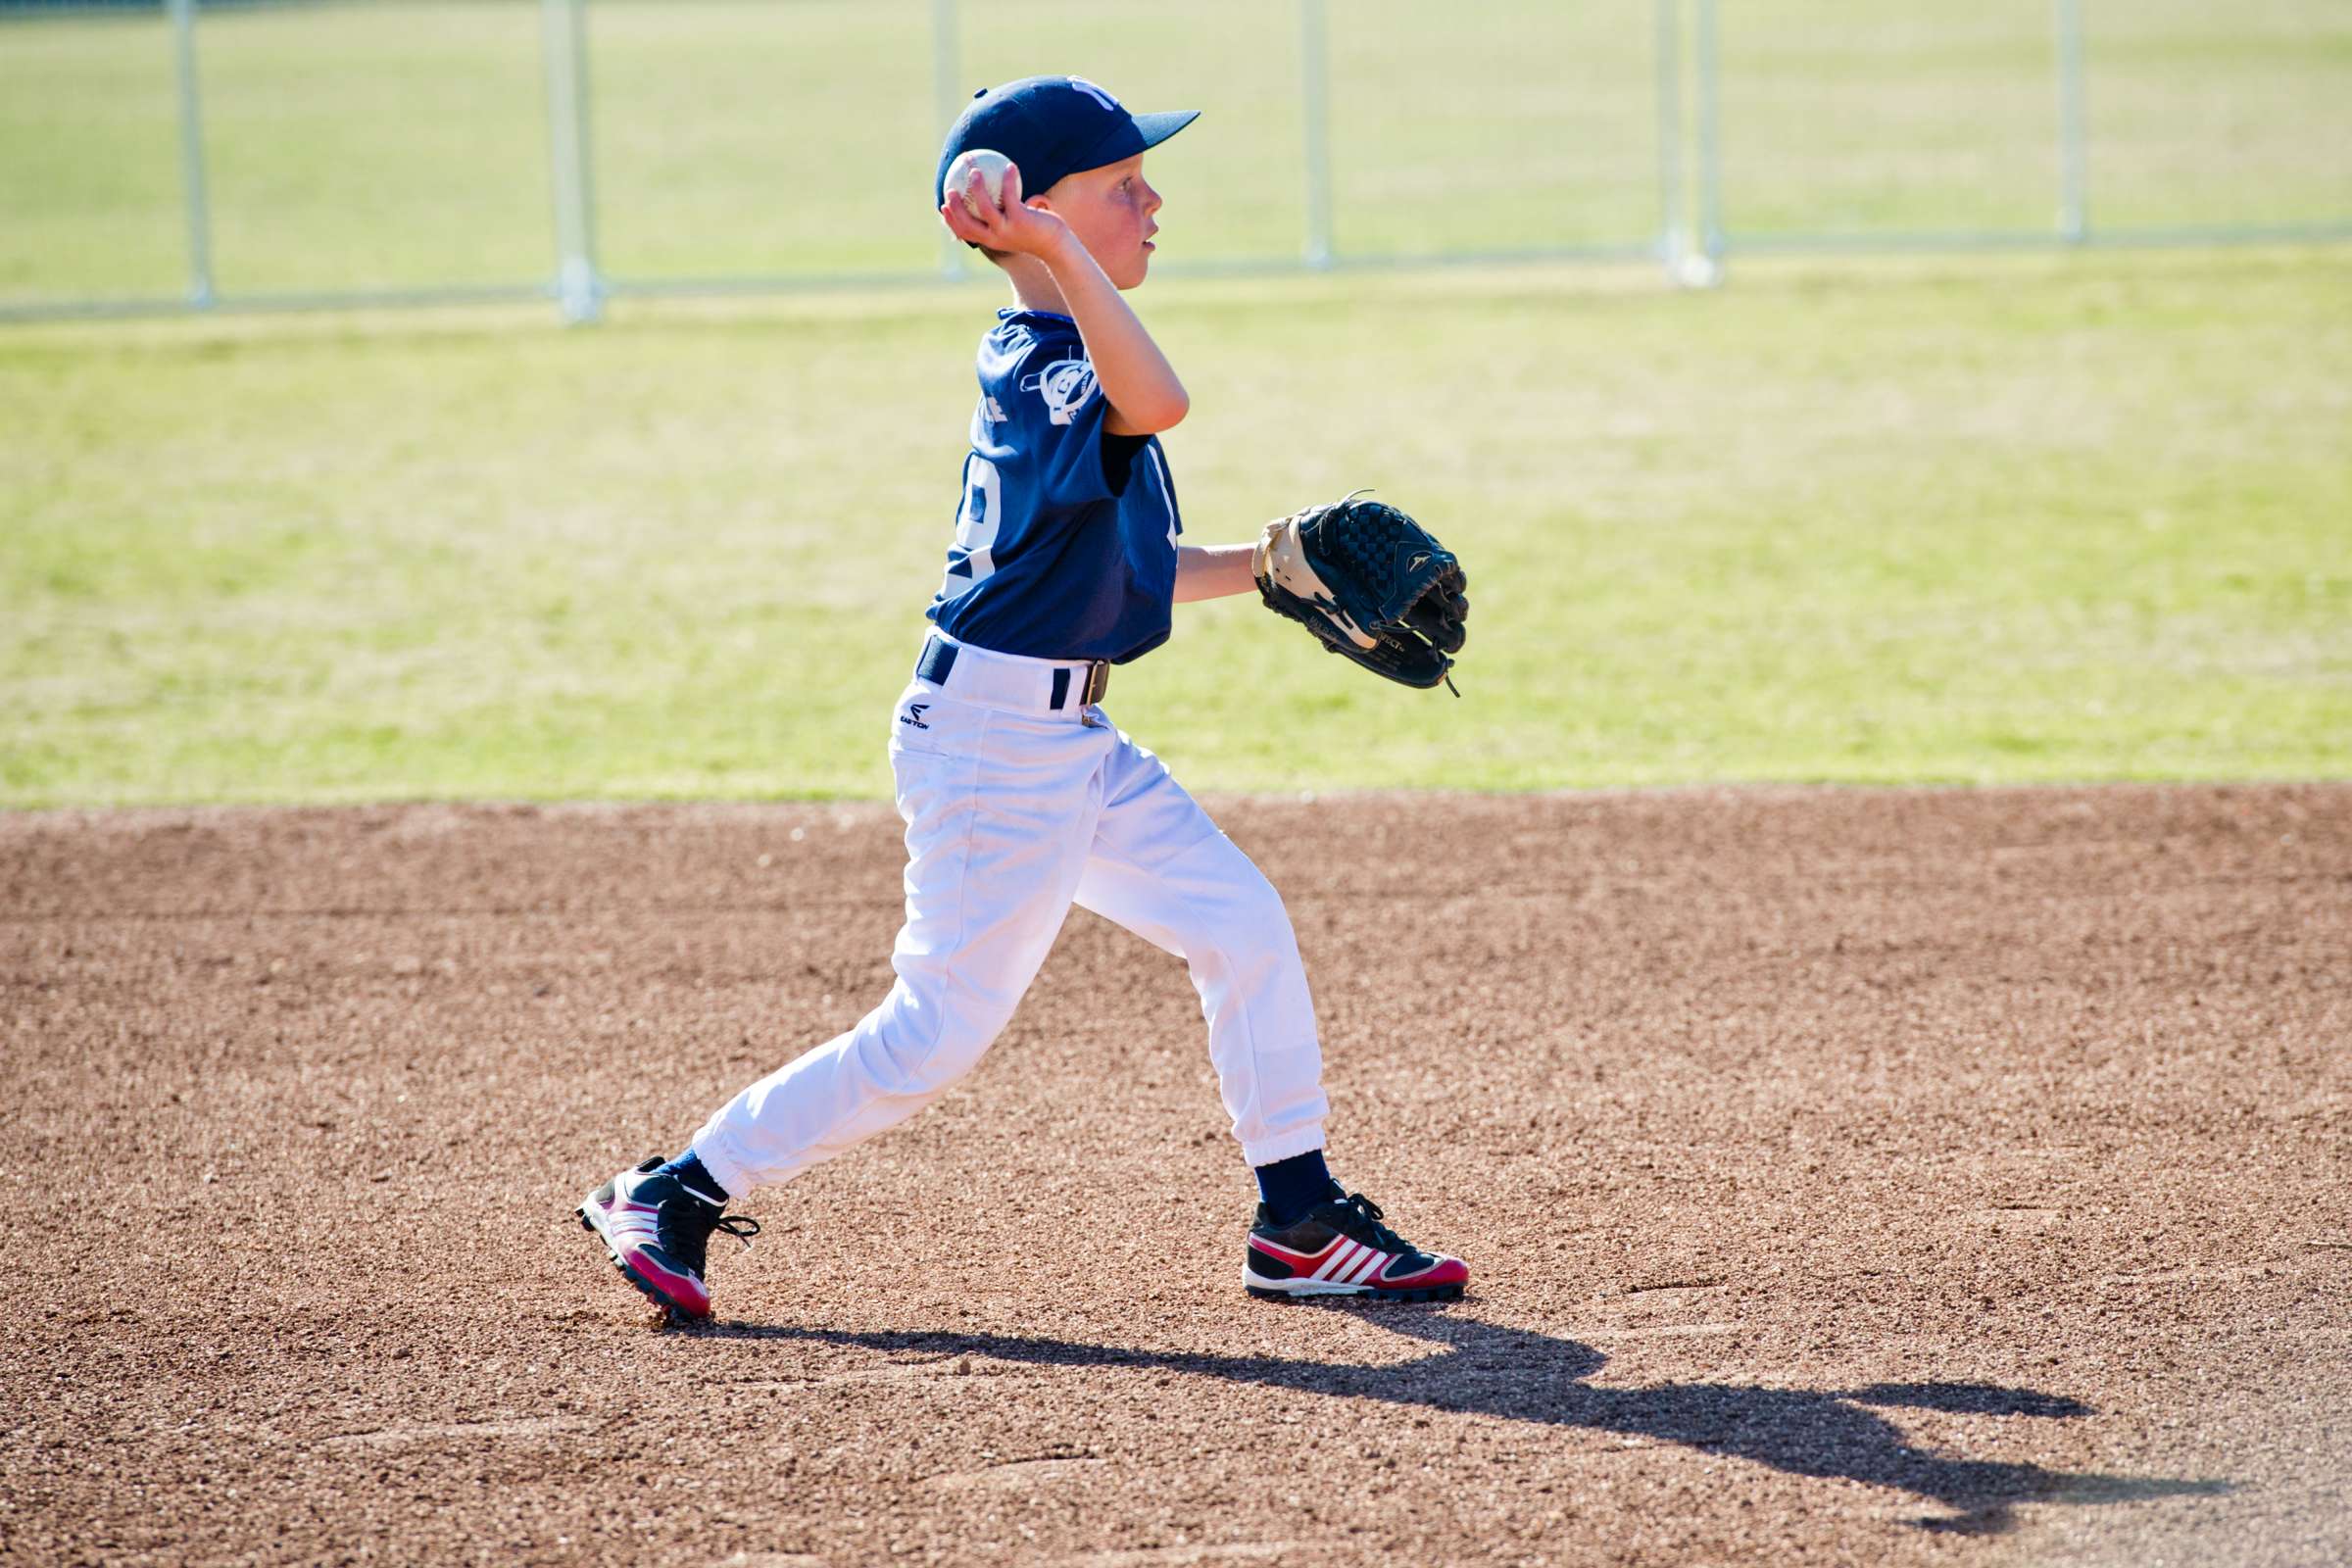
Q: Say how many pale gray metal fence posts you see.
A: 7